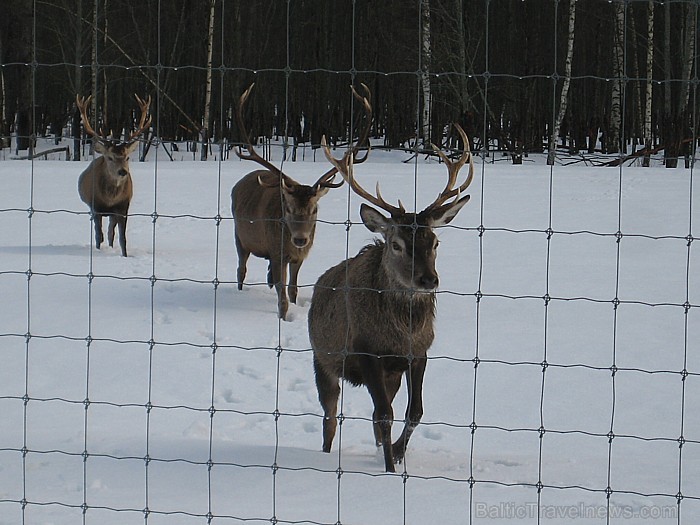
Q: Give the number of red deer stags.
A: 3